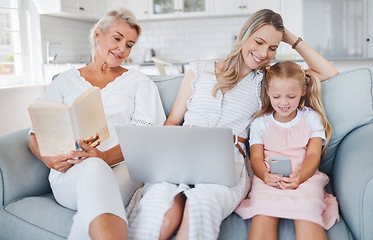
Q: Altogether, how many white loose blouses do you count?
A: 1